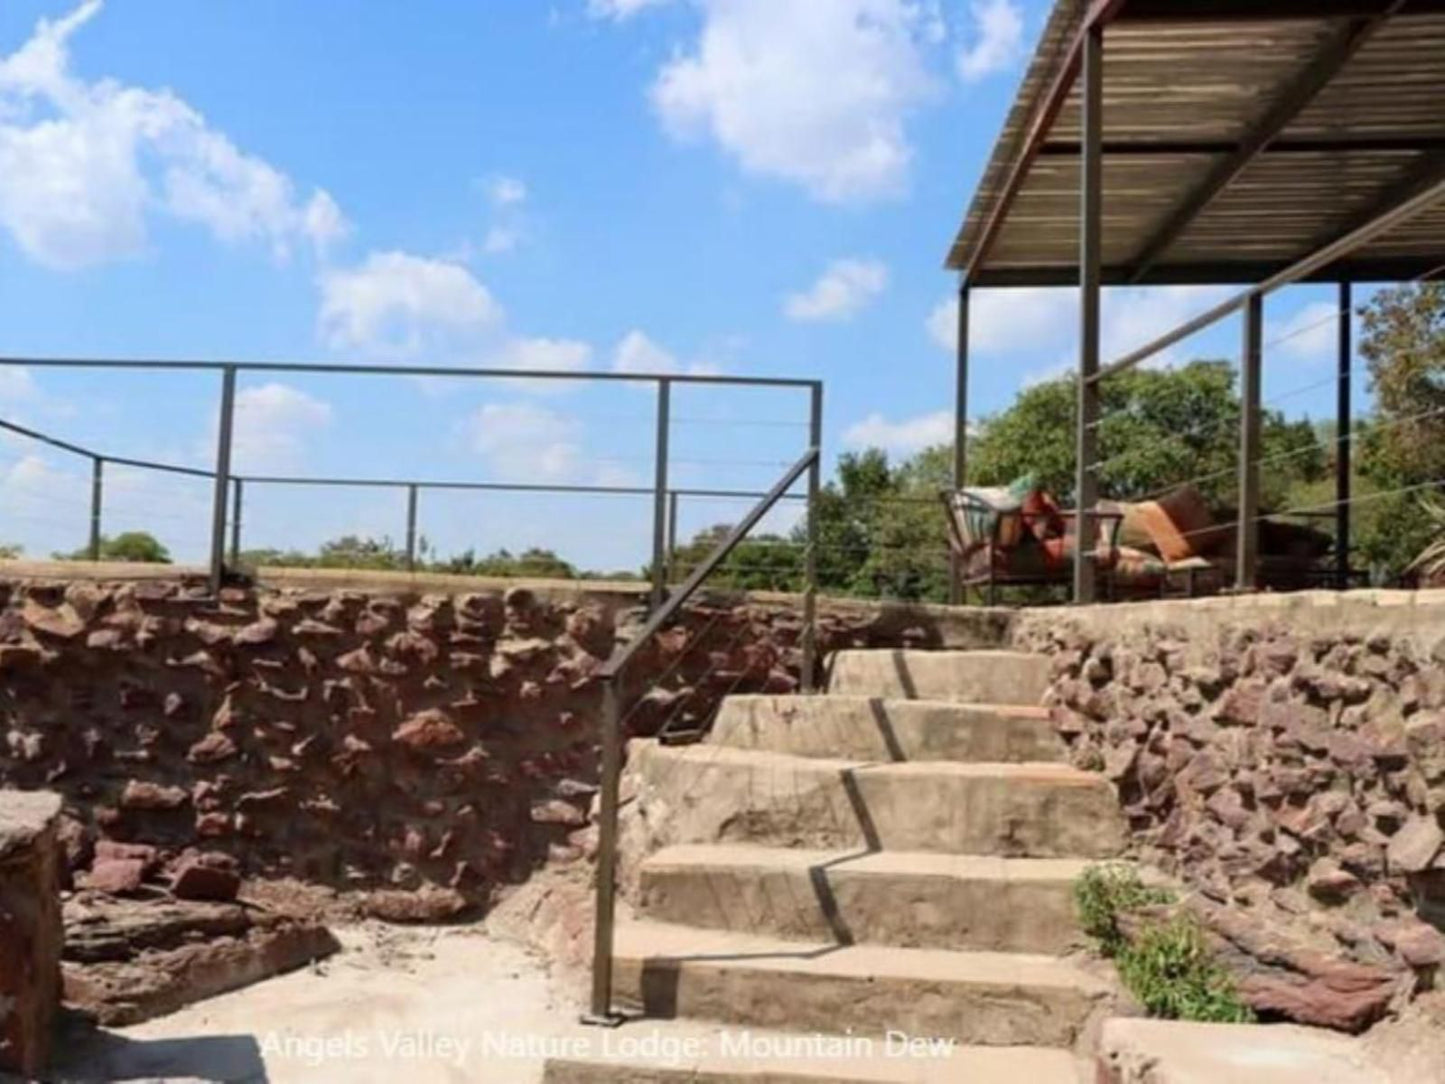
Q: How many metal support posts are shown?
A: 12